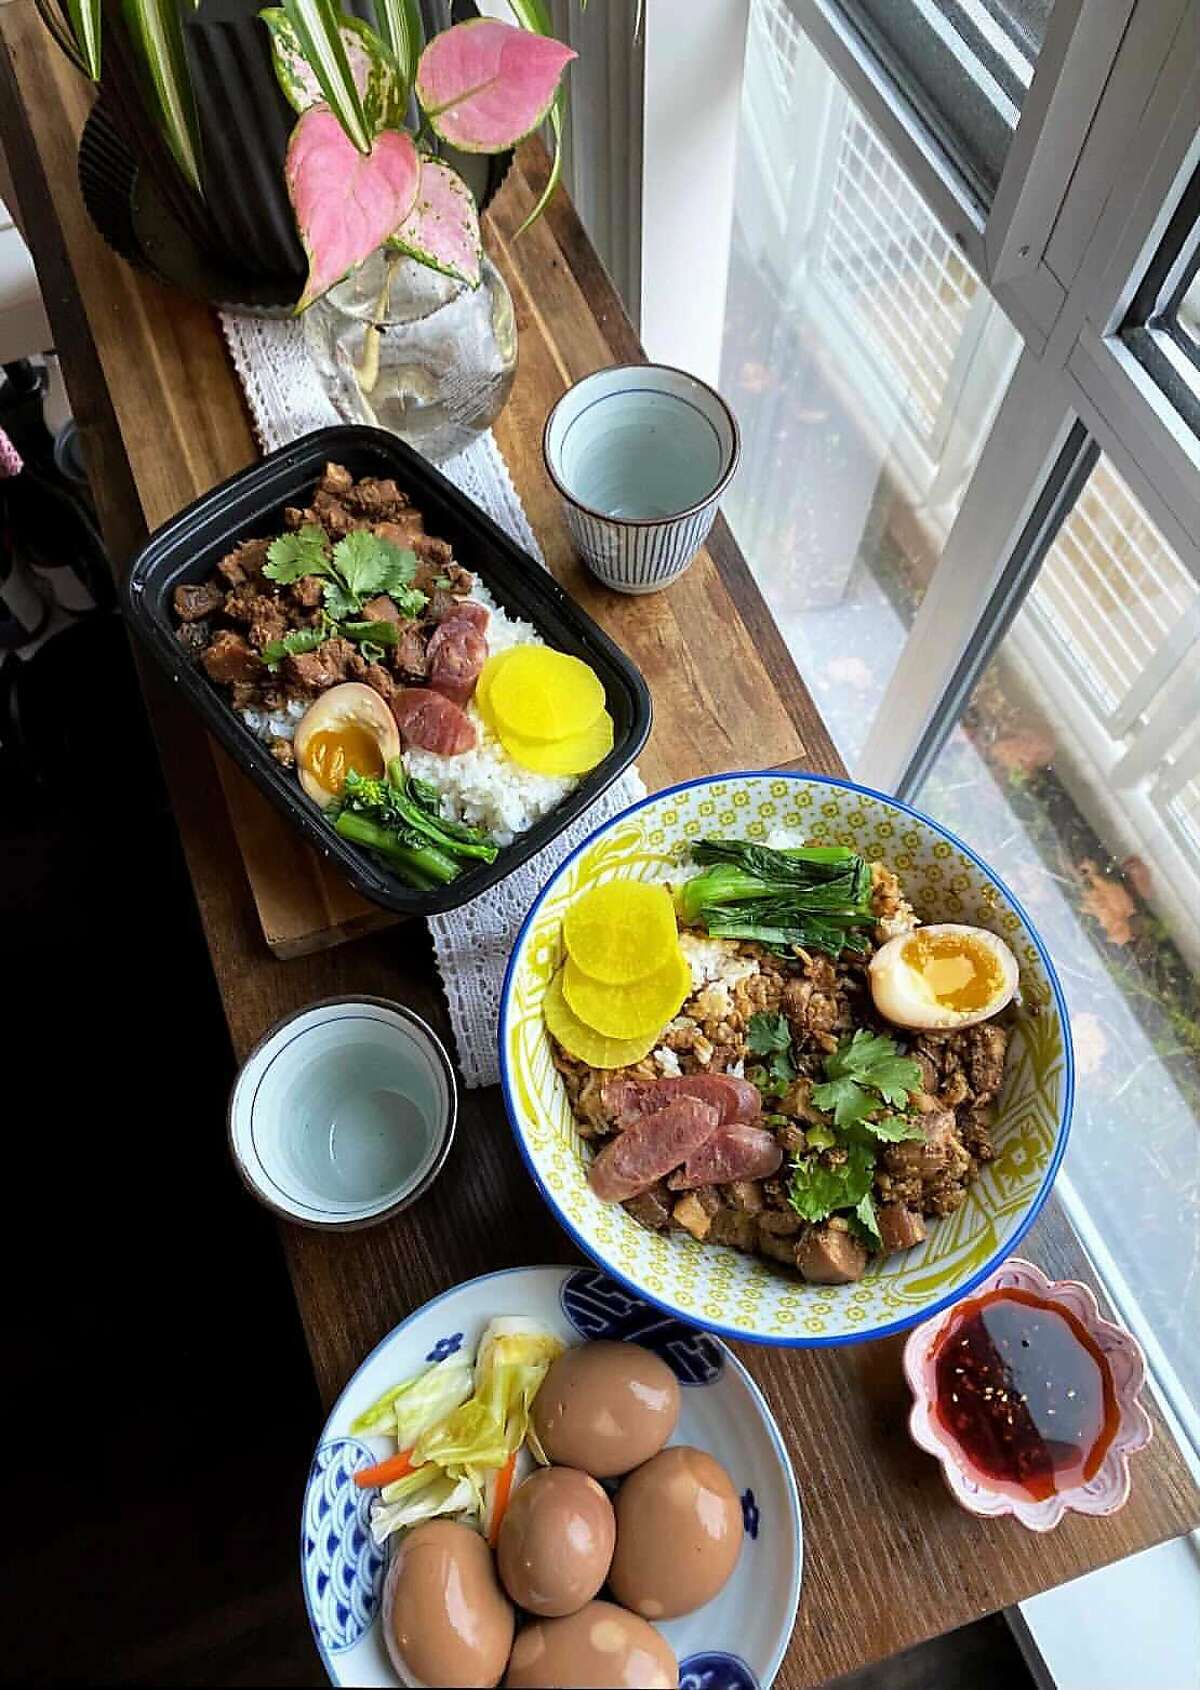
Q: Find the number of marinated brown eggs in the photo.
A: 5